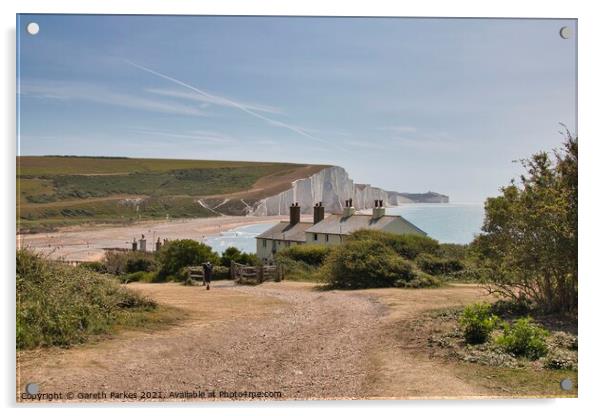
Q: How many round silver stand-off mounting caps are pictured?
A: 4